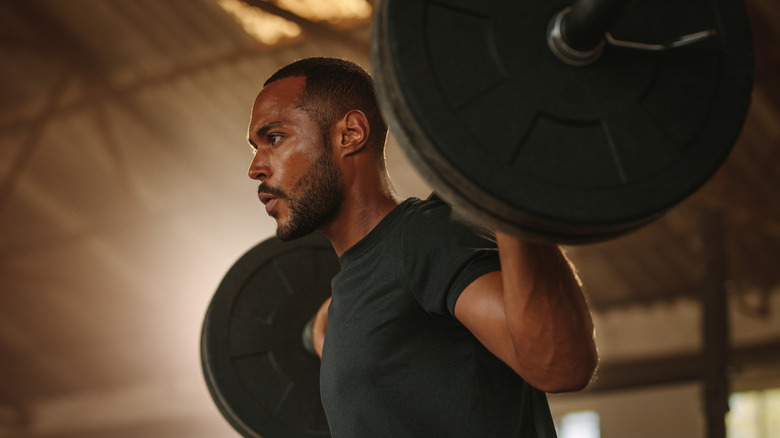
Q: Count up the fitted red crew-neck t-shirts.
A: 0